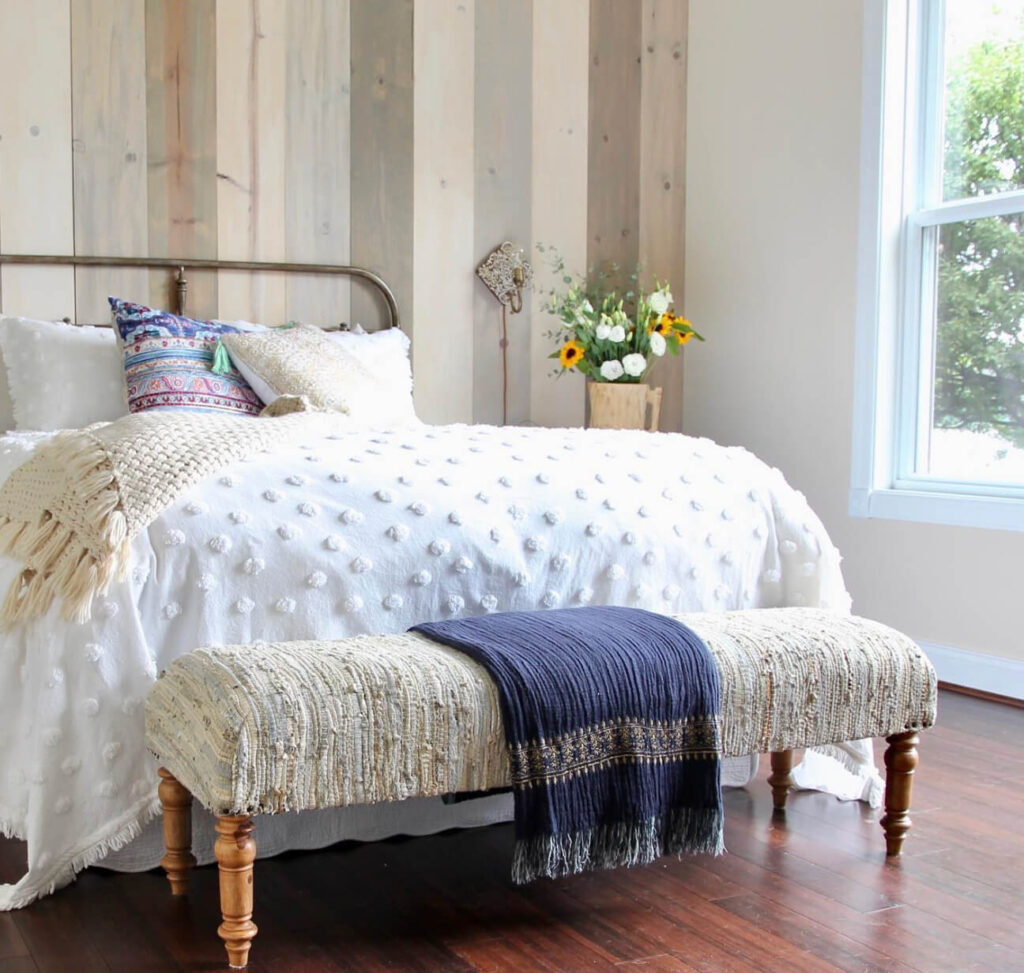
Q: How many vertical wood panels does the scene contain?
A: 11